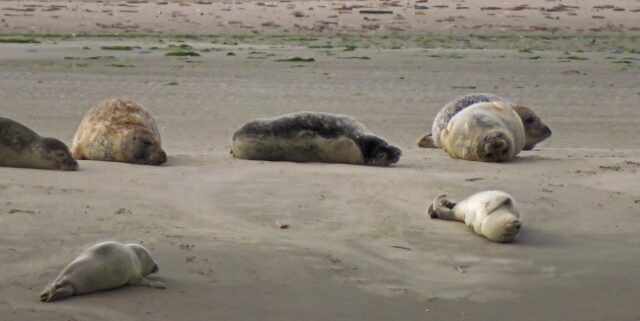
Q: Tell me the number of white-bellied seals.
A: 2